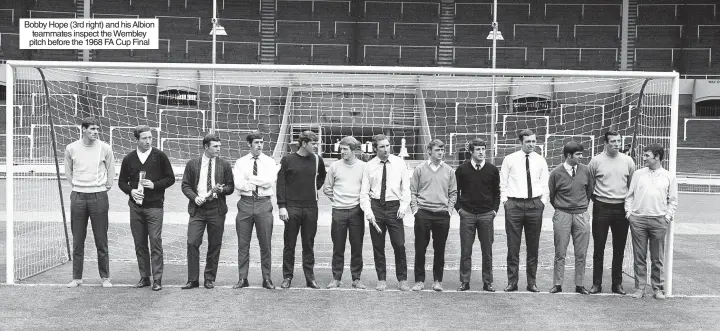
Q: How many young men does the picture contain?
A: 13